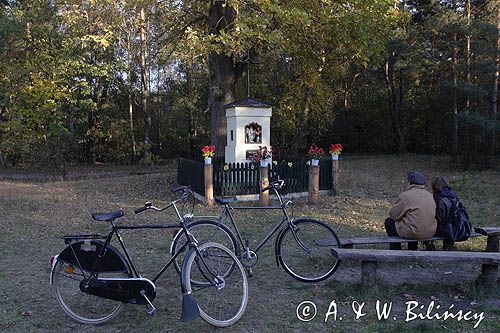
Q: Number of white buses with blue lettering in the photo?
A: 0